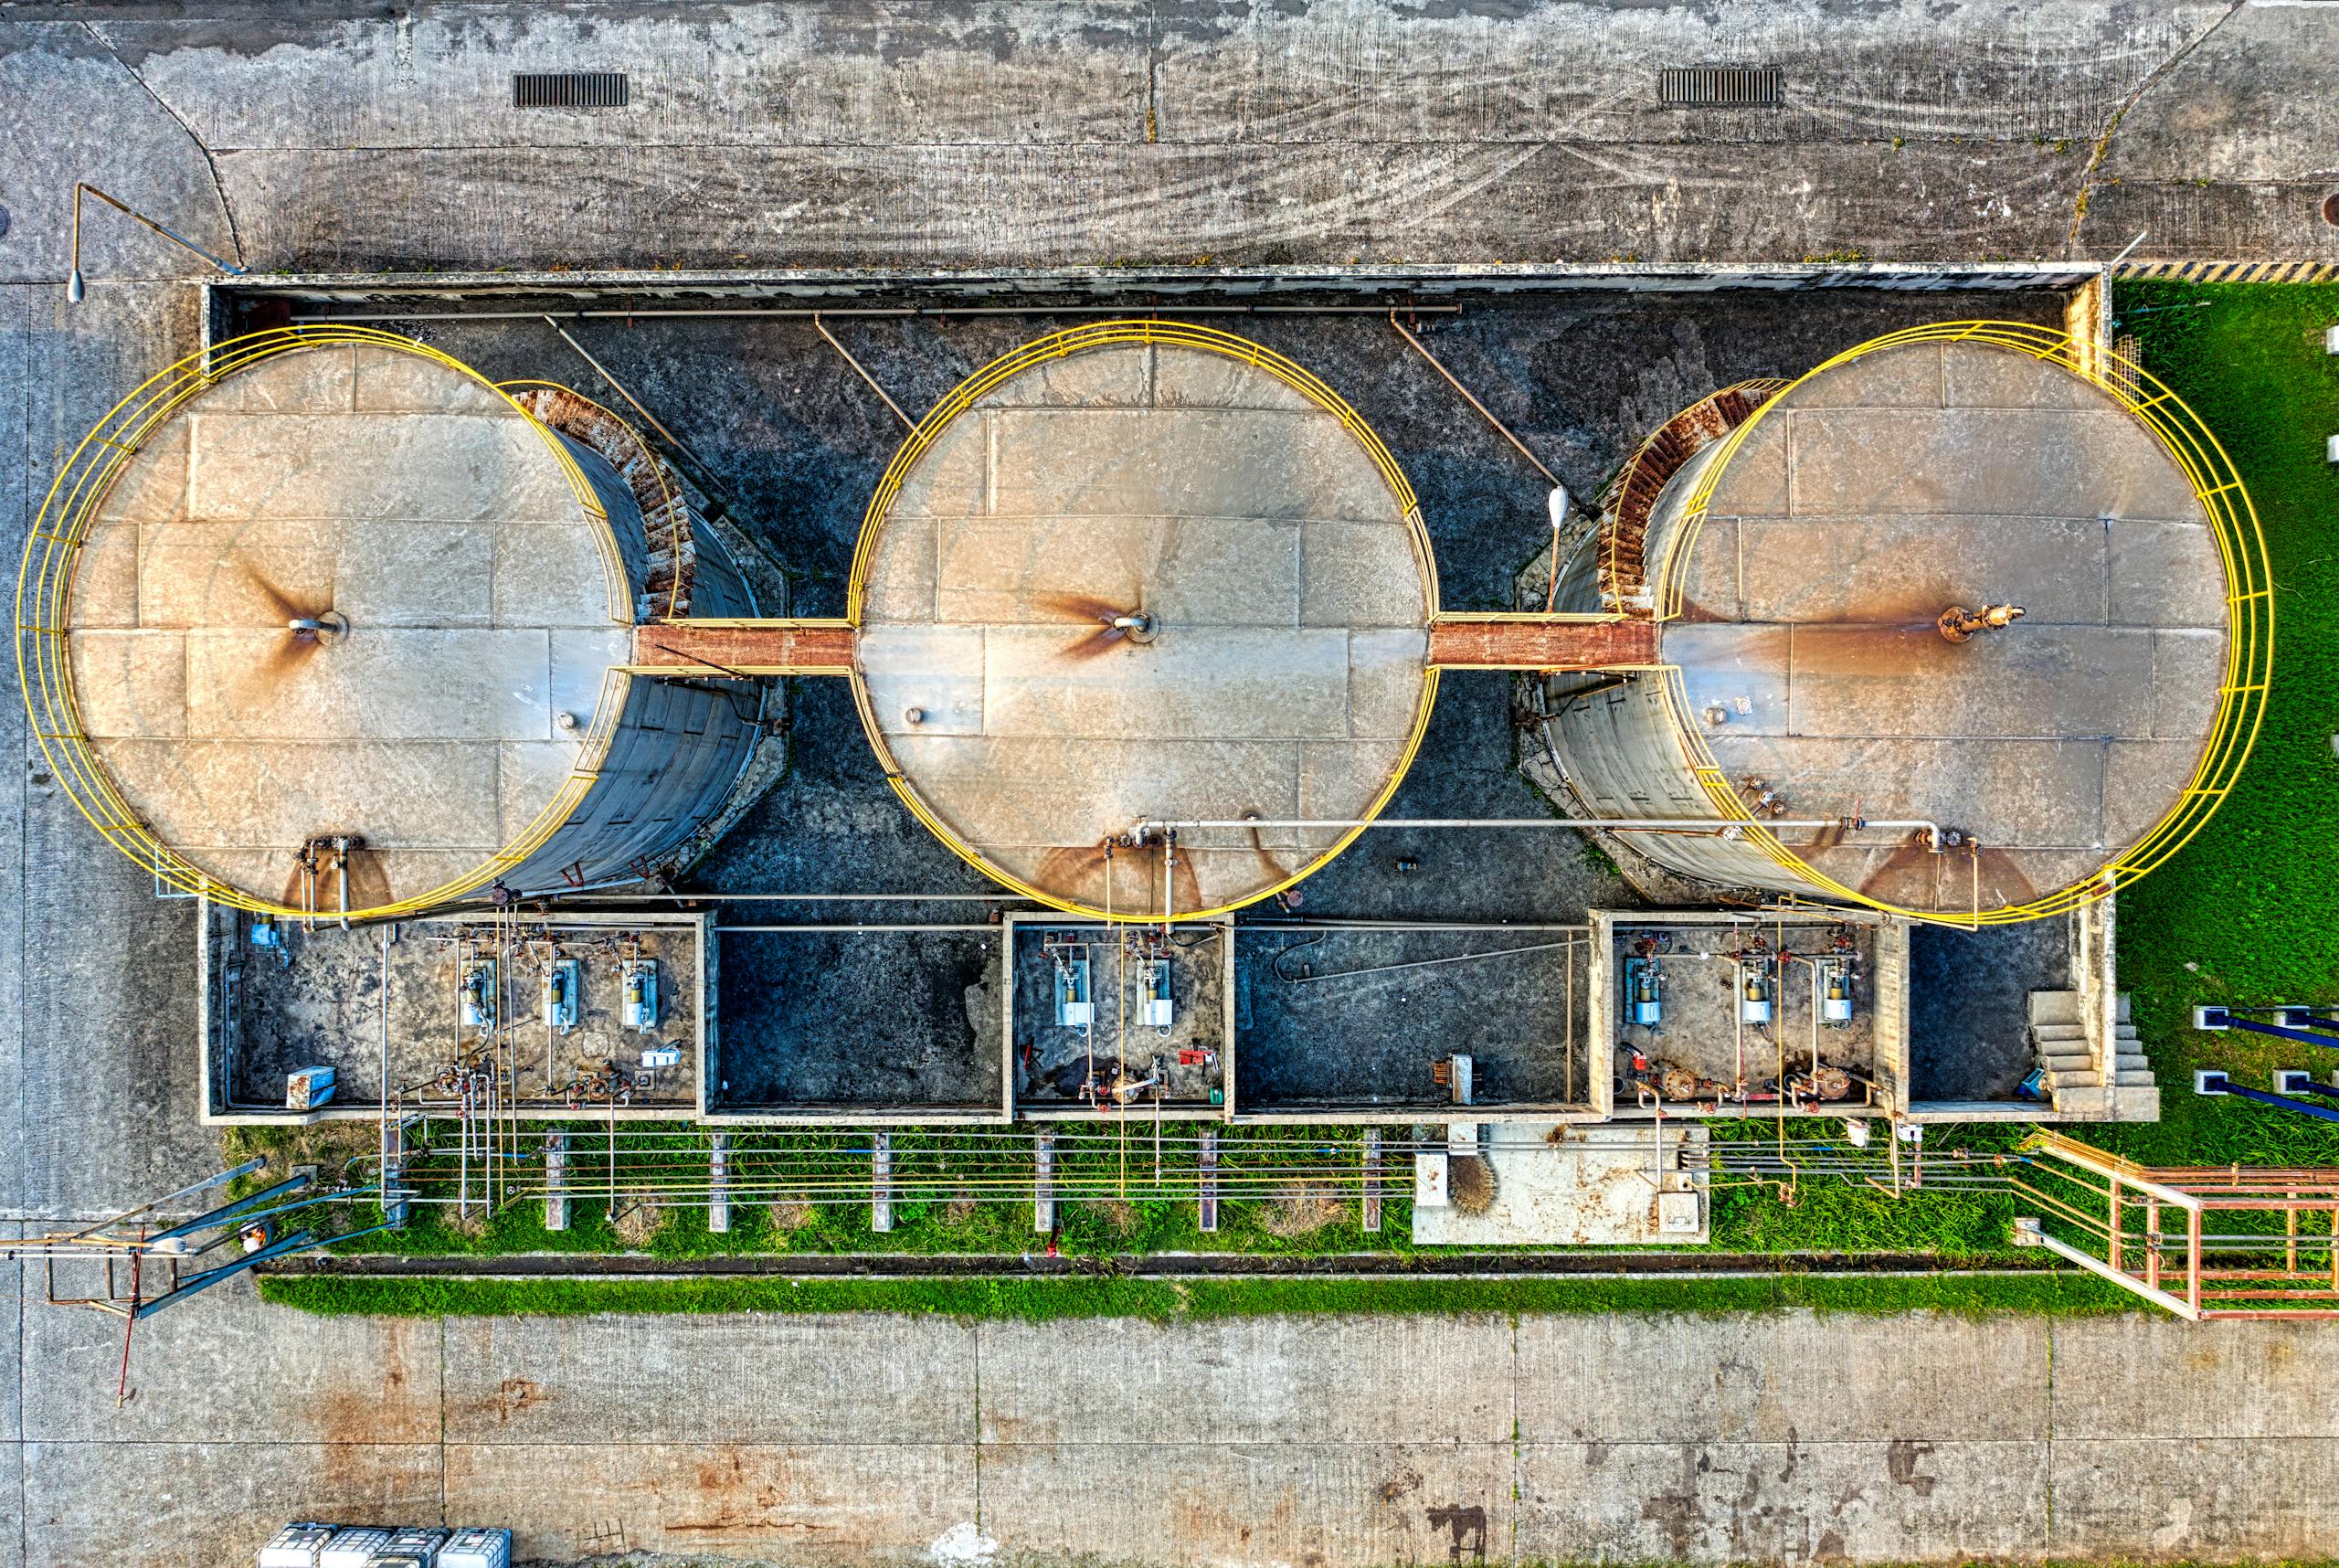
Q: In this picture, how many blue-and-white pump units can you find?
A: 8